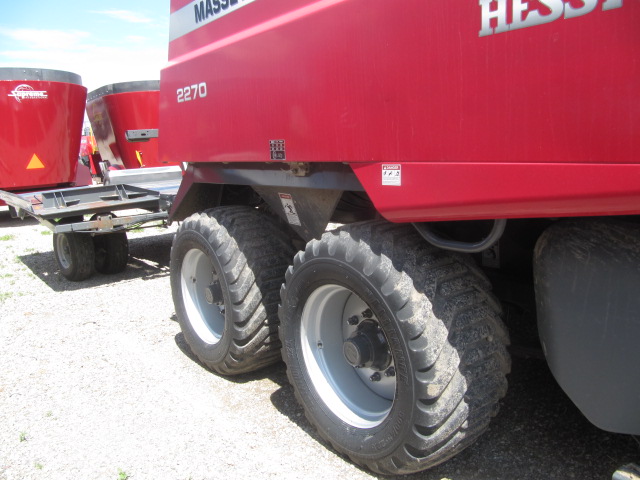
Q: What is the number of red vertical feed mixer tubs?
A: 2